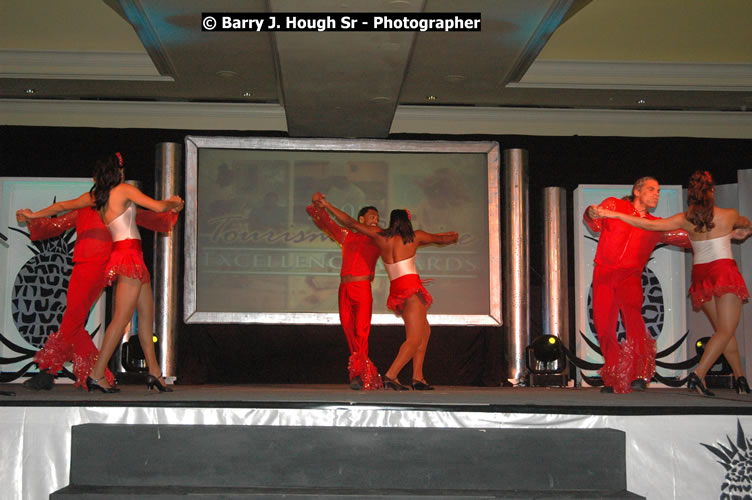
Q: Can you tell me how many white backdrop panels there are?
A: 2